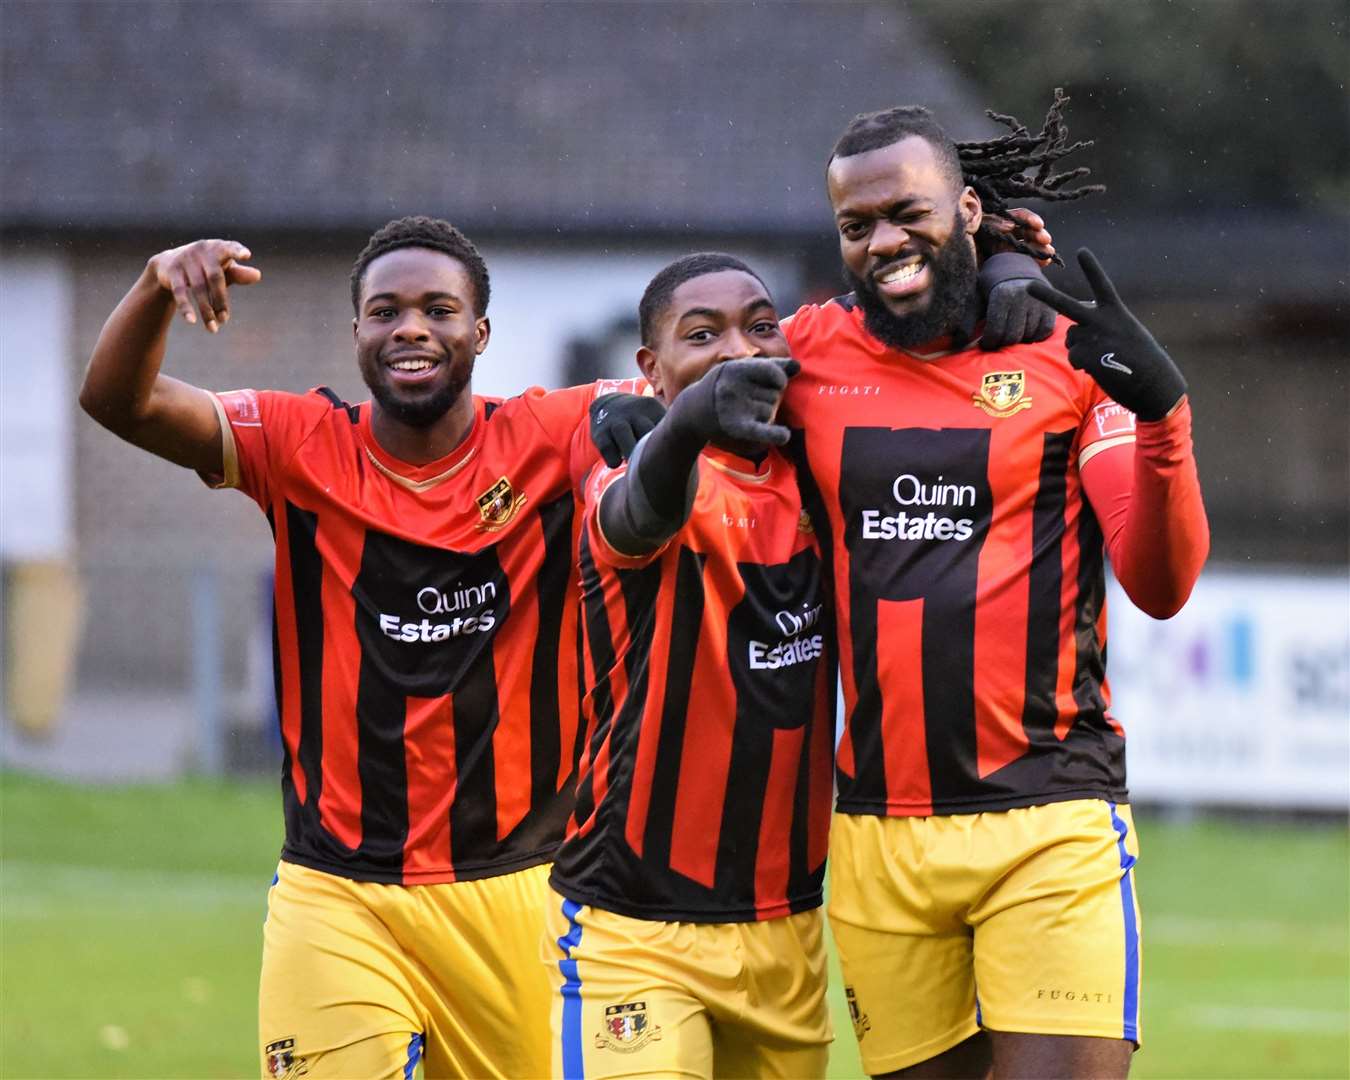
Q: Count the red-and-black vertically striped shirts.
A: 3